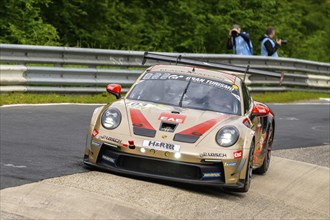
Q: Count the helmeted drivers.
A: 1